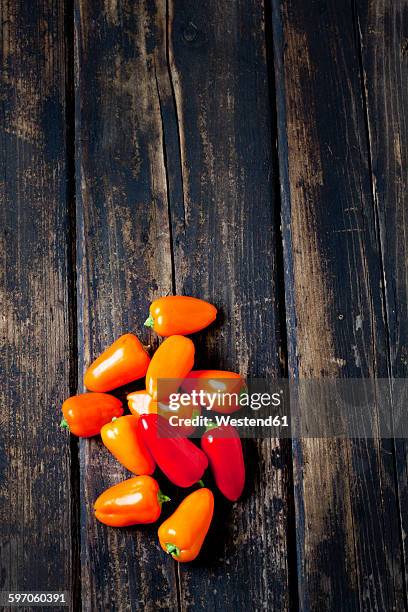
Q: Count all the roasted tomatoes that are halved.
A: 0